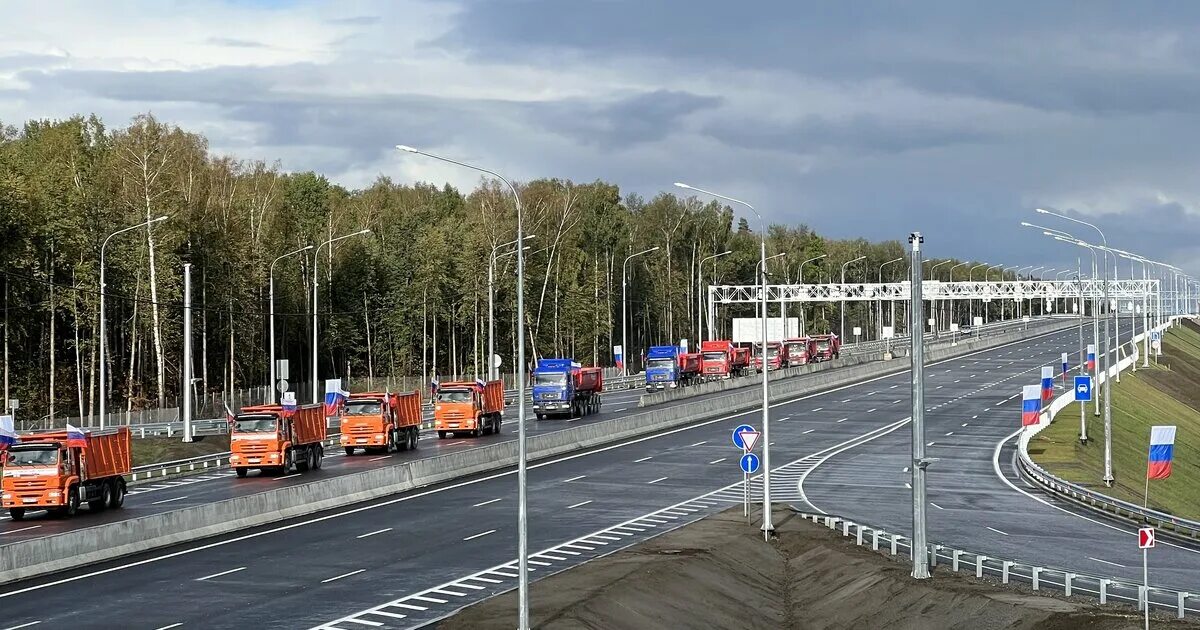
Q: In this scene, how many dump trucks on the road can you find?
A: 10